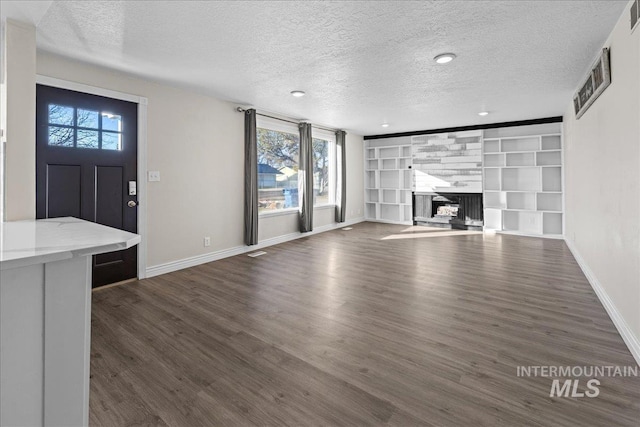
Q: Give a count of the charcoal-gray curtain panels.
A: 3